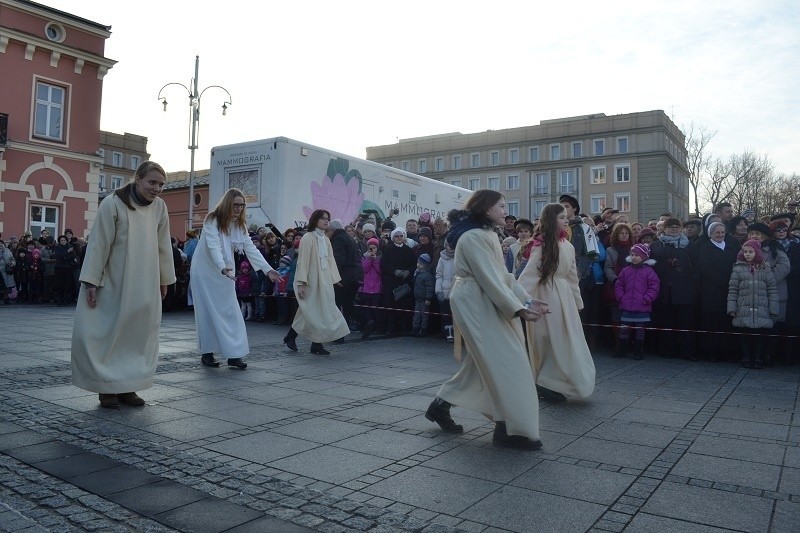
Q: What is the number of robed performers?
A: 5